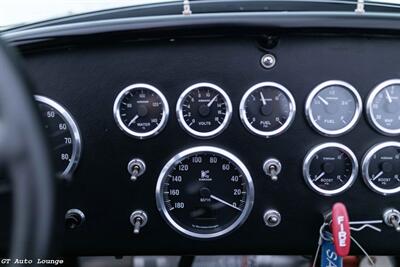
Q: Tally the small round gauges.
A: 7